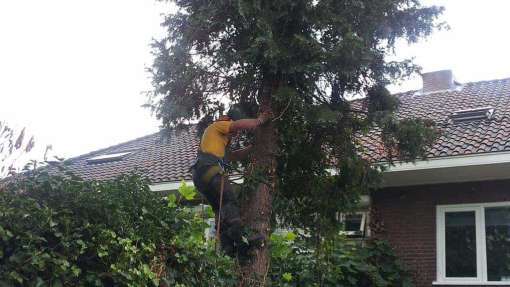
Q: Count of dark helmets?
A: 1